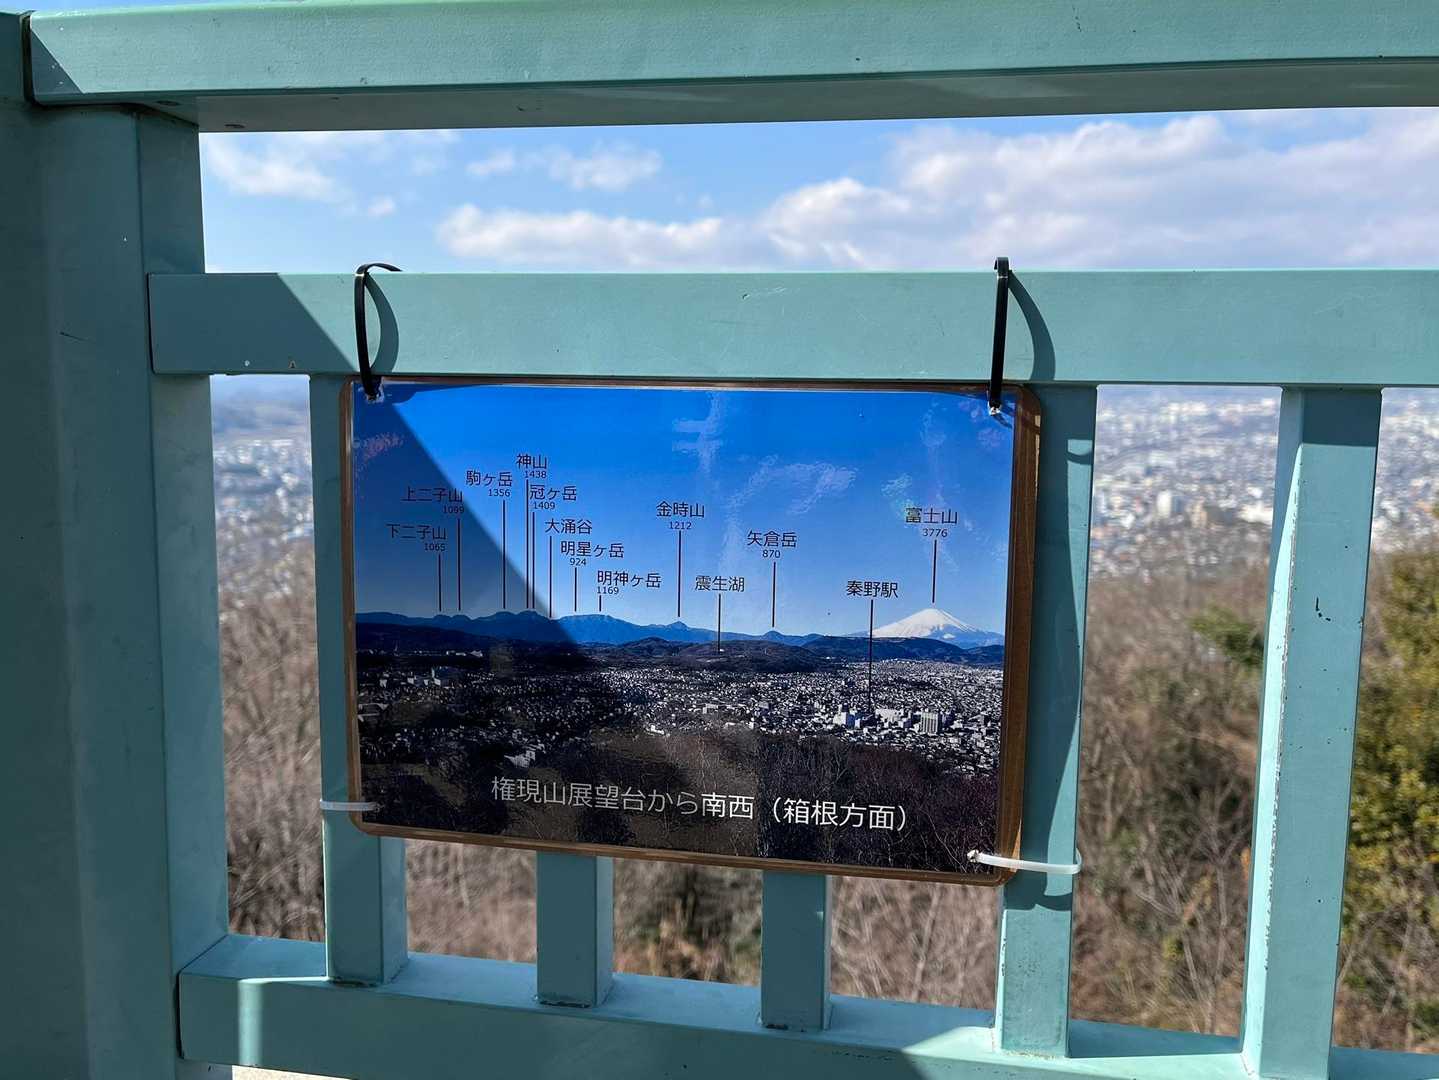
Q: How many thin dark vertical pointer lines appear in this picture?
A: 13